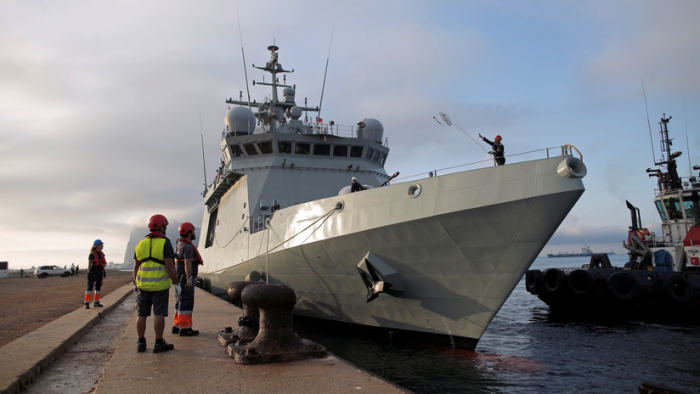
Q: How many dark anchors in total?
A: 1